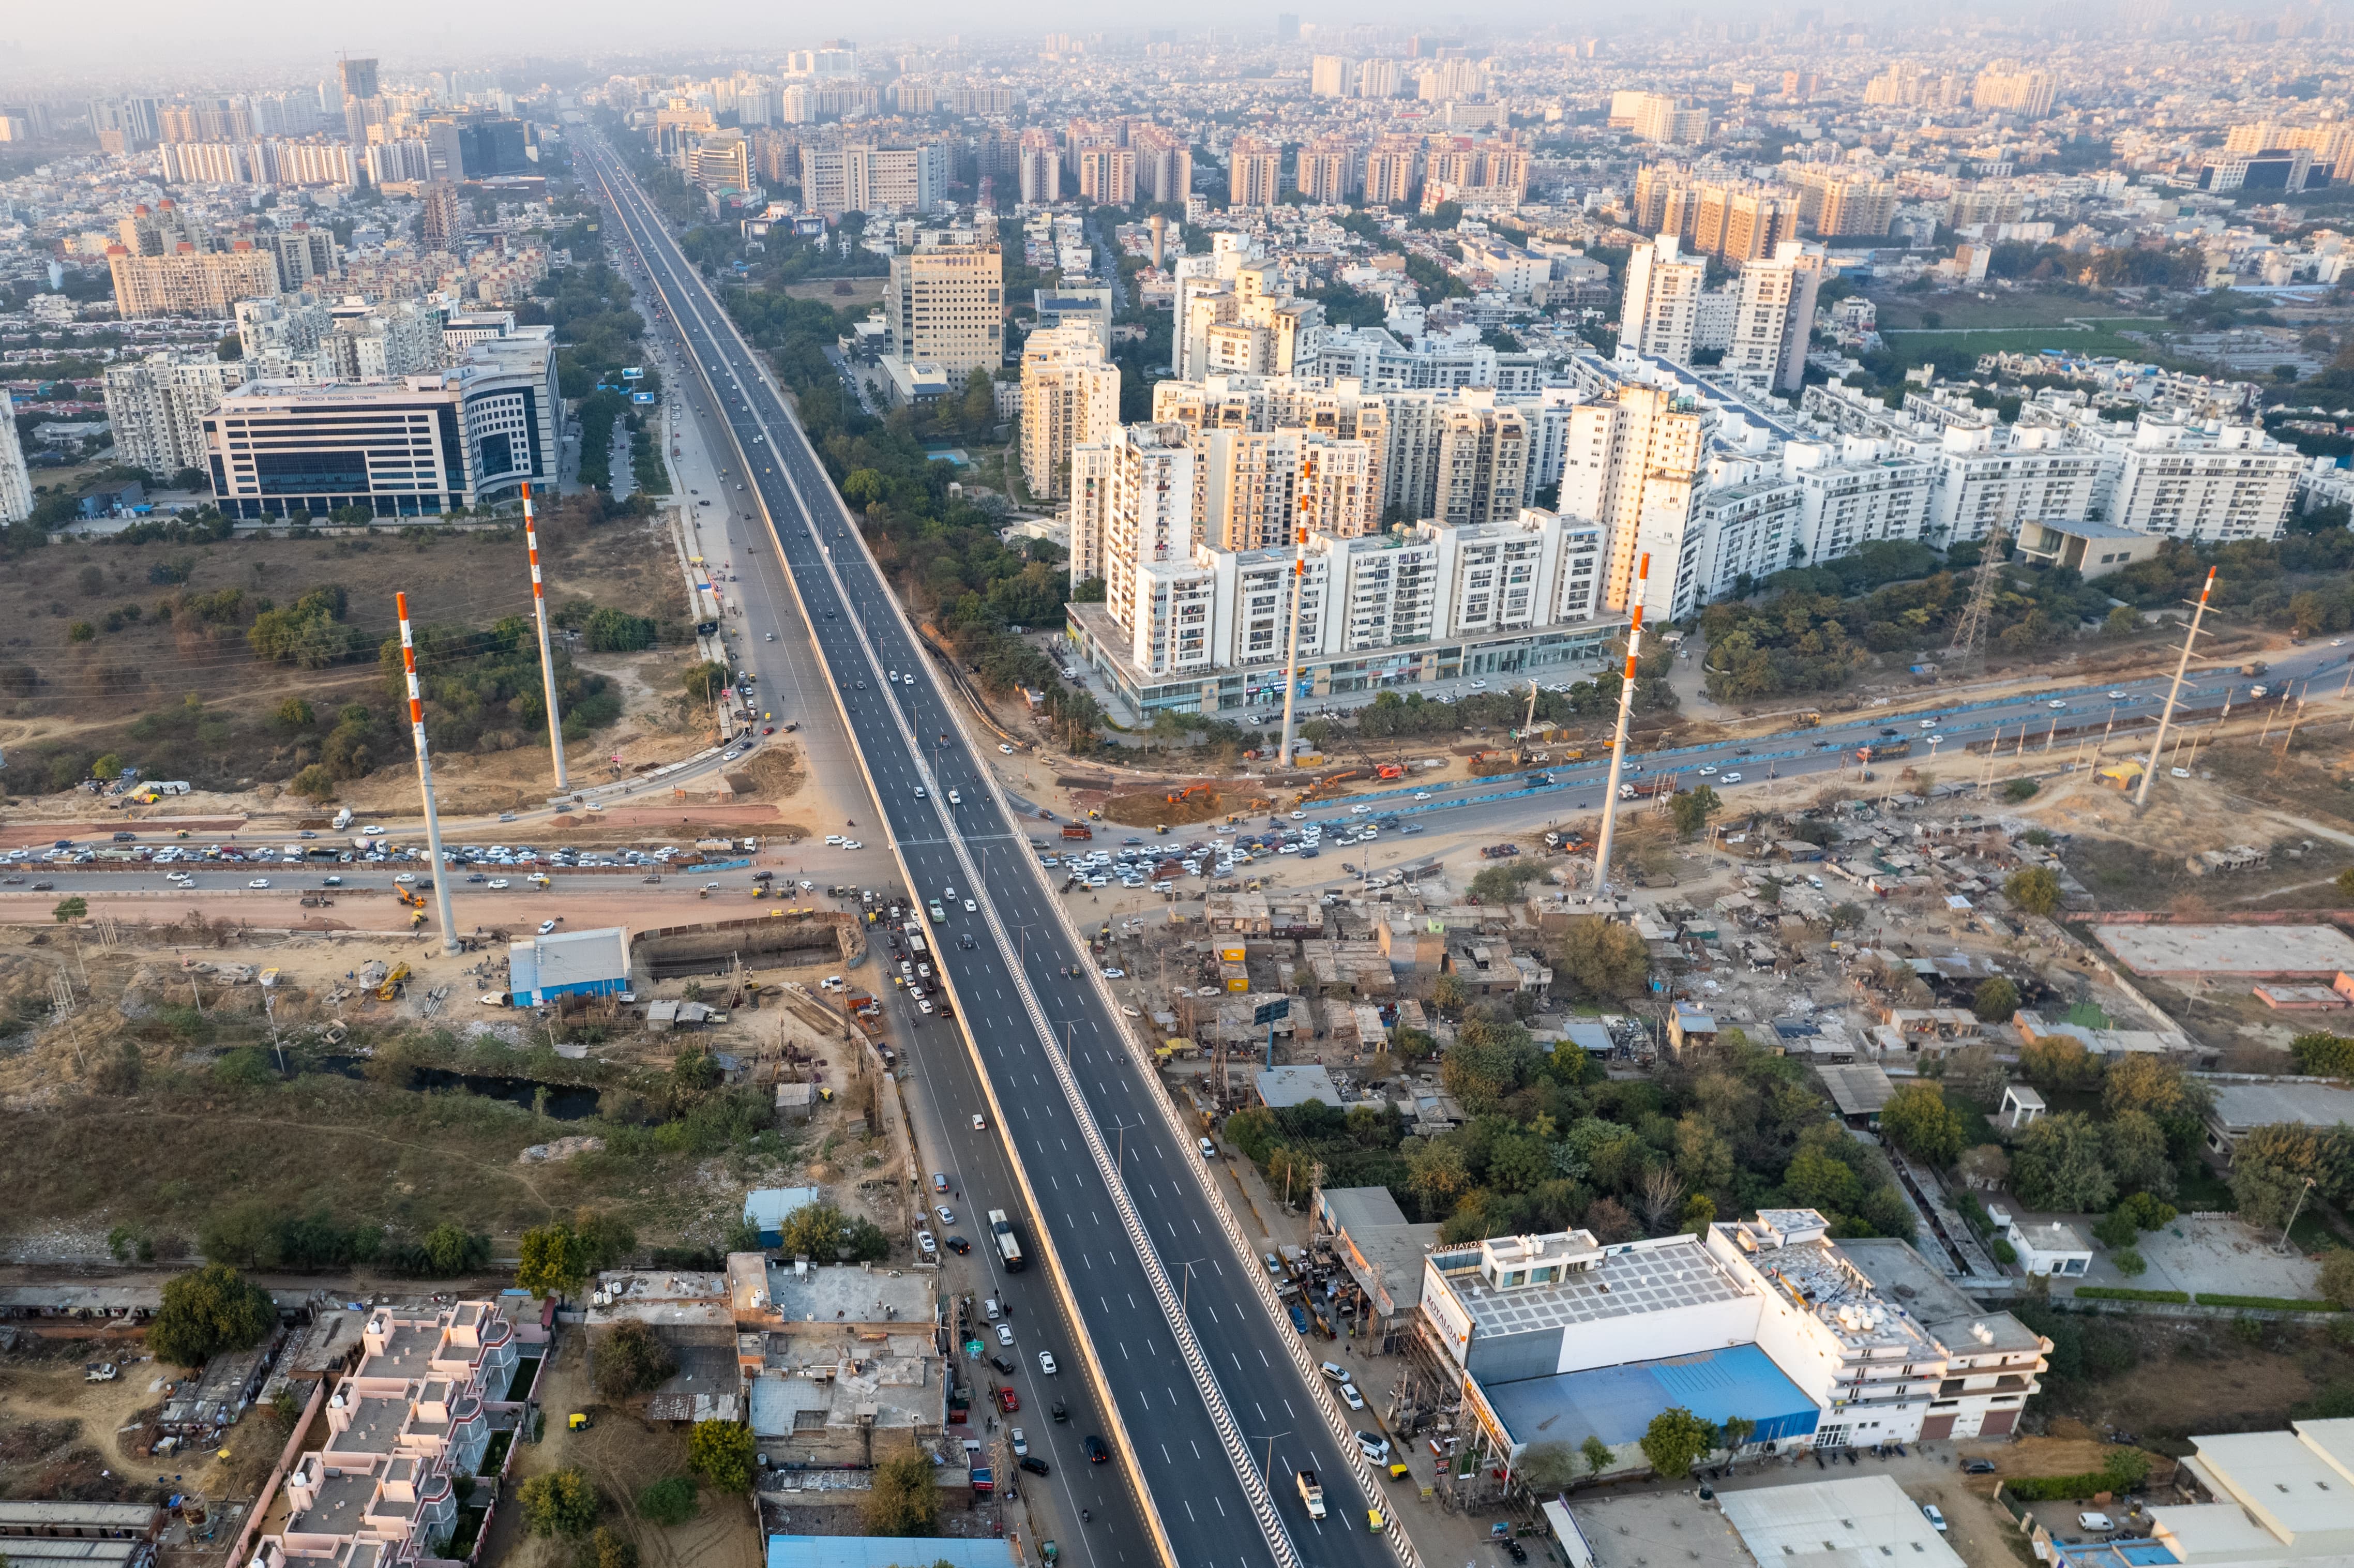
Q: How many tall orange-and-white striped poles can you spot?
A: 5